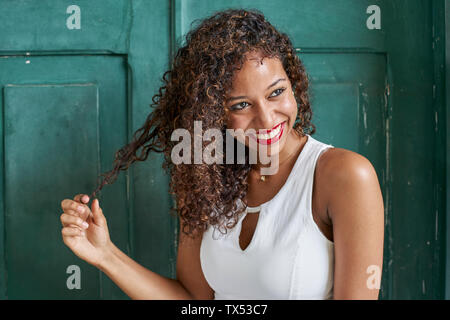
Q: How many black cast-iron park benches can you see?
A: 0